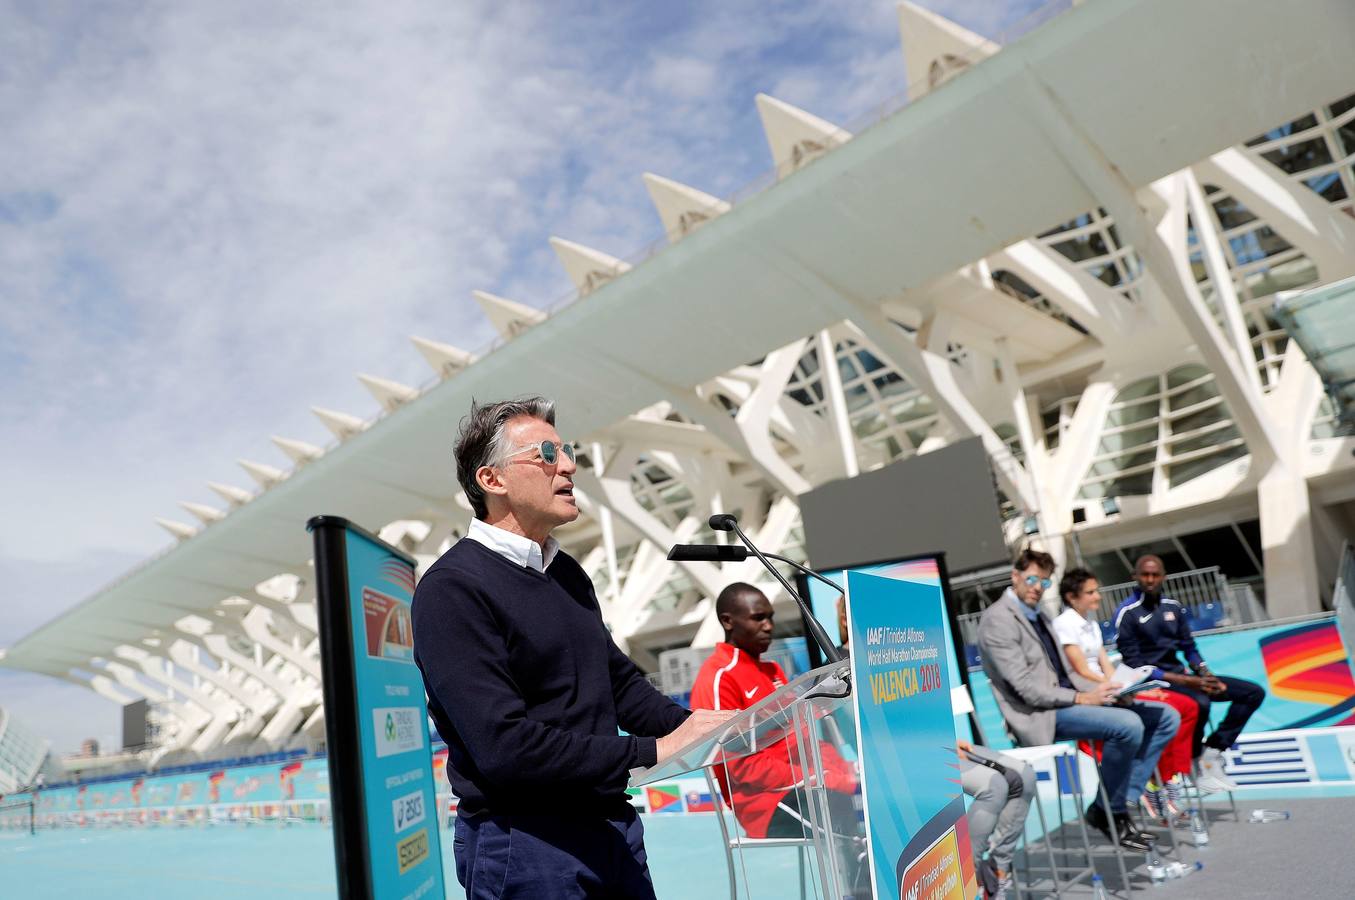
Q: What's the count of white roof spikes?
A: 13